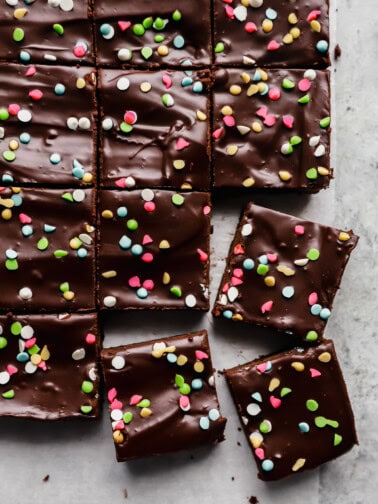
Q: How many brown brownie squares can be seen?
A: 12